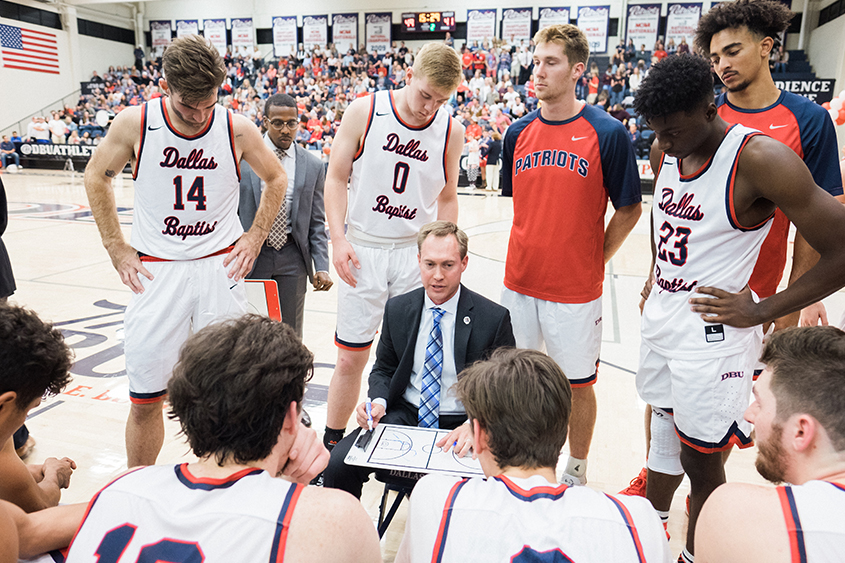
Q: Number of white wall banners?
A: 14